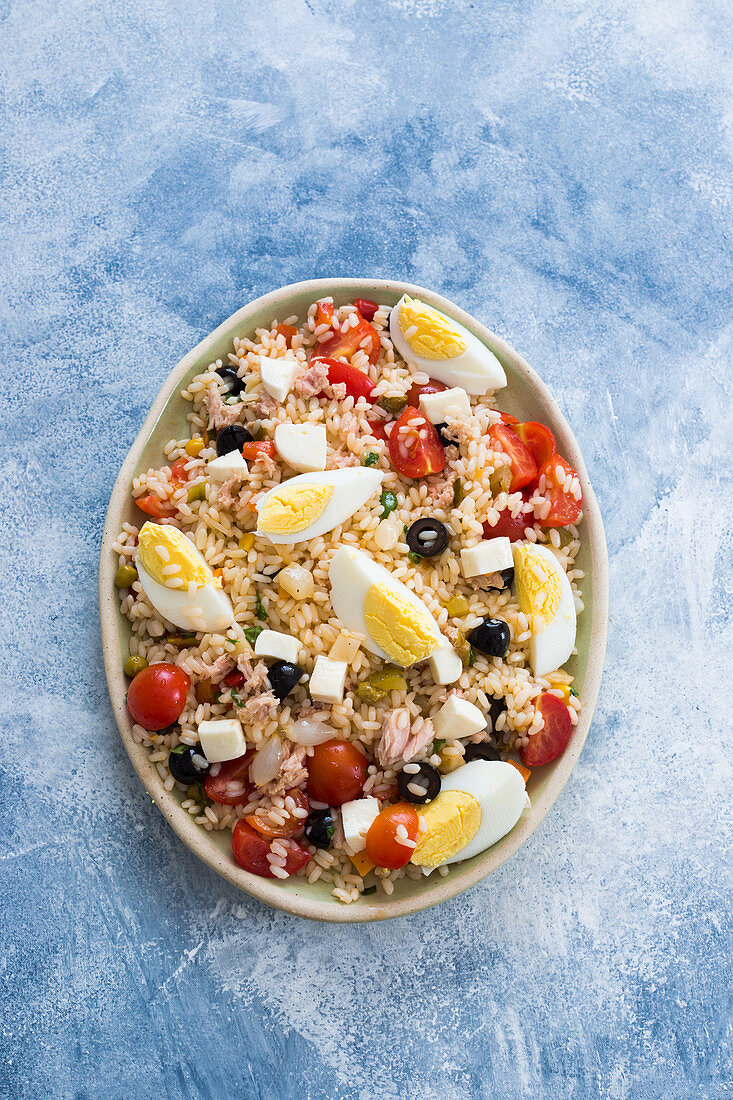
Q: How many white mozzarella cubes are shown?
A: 11